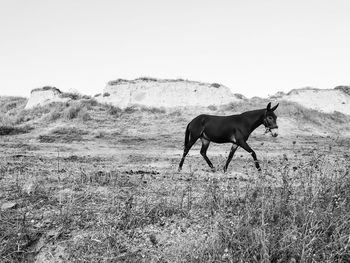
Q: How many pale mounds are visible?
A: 3